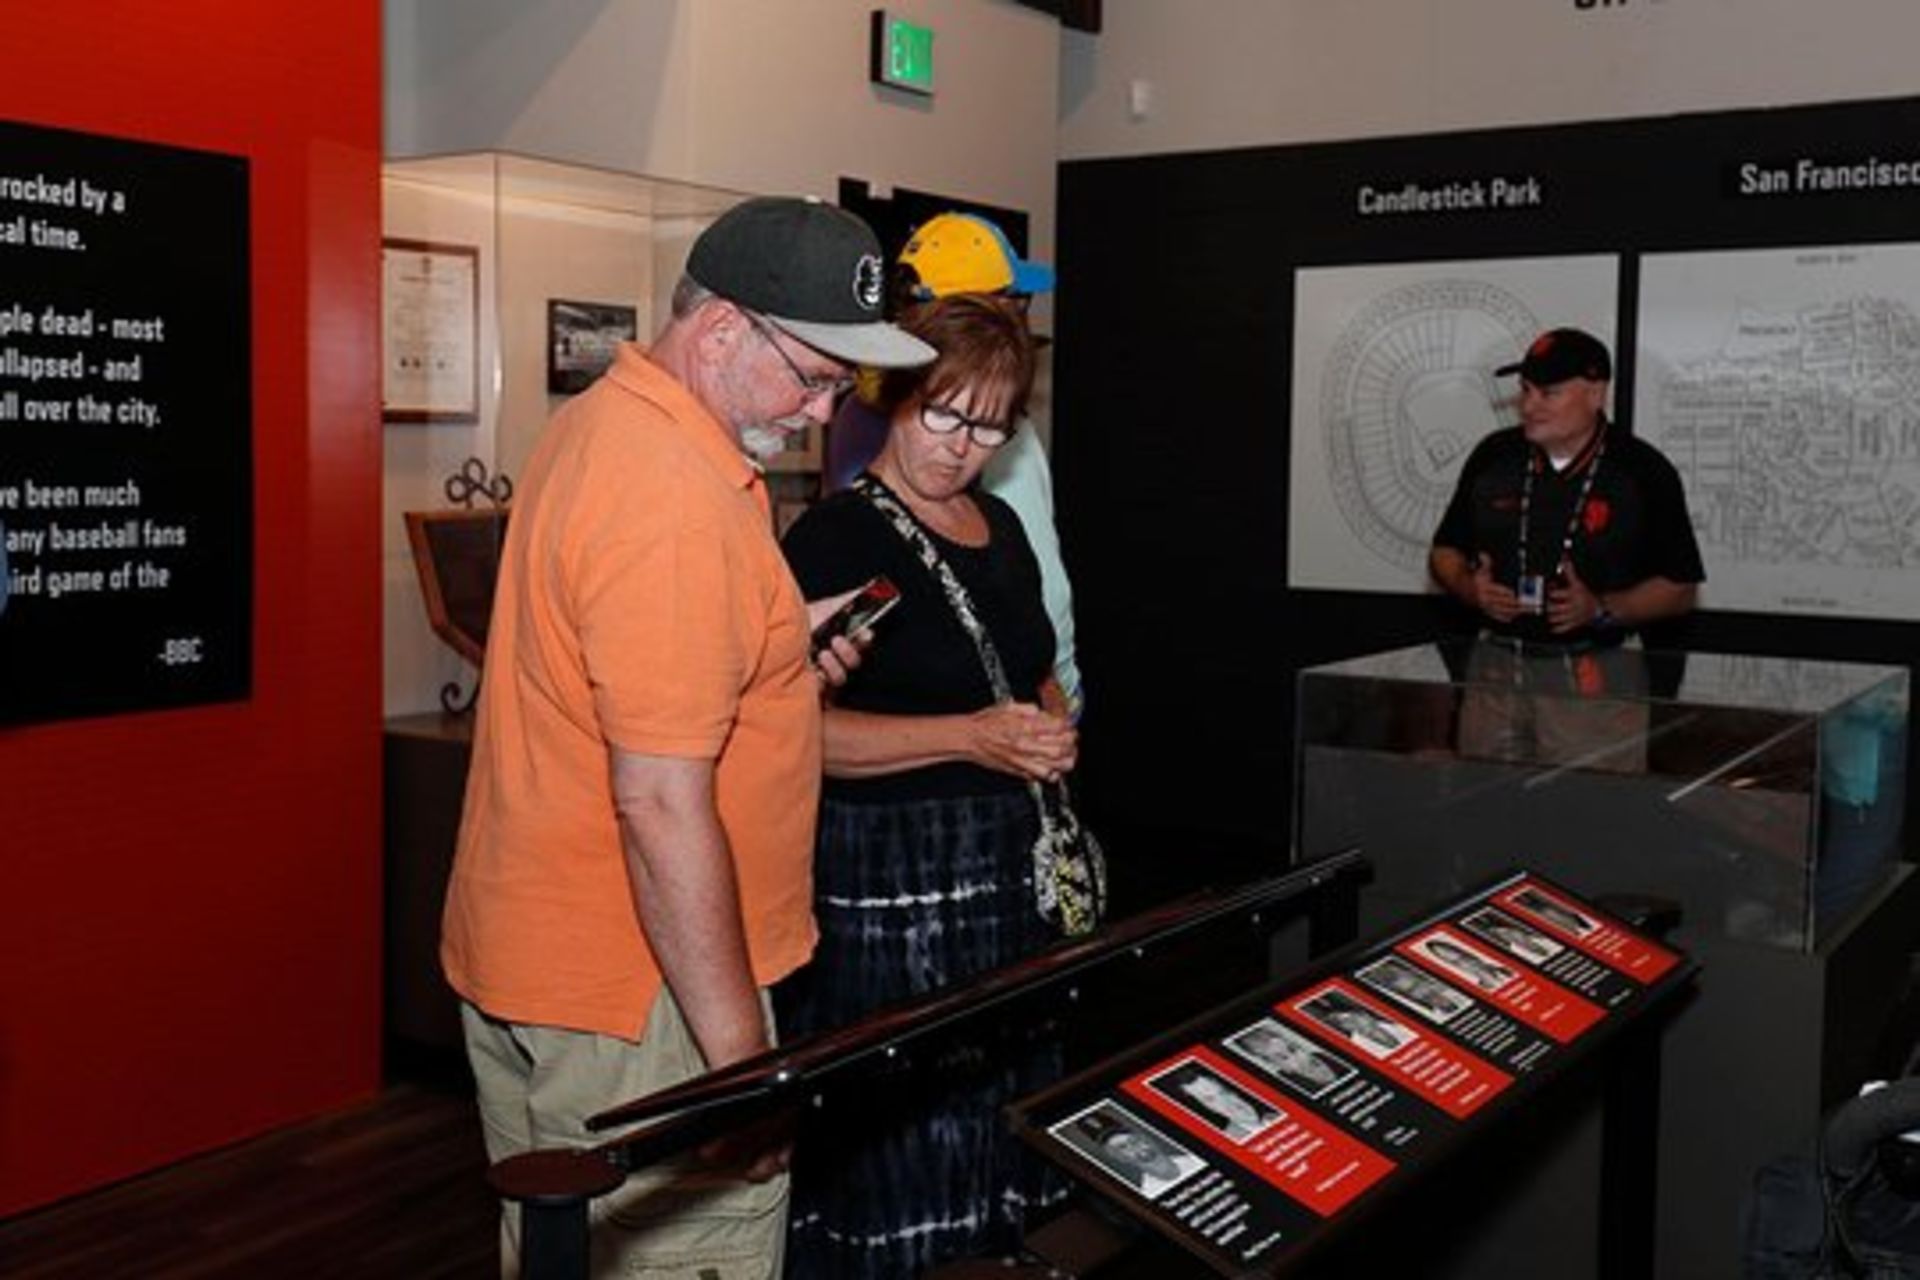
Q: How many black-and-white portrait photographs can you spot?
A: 8